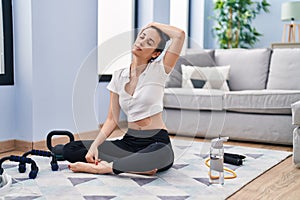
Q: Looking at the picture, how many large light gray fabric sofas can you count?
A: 1